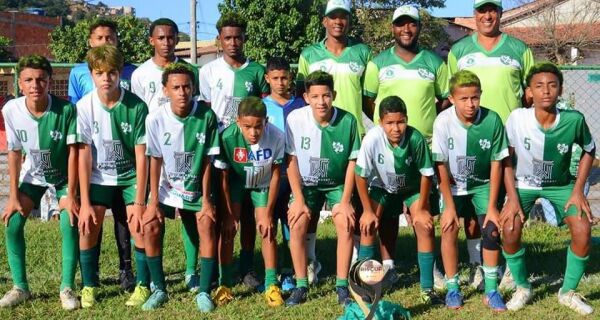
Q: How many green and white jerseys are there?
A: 10